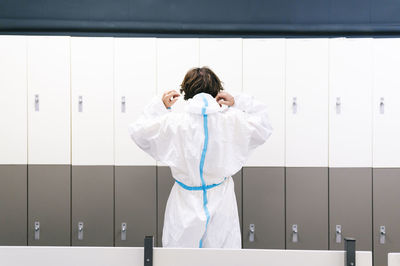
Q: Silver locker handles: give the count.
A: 13